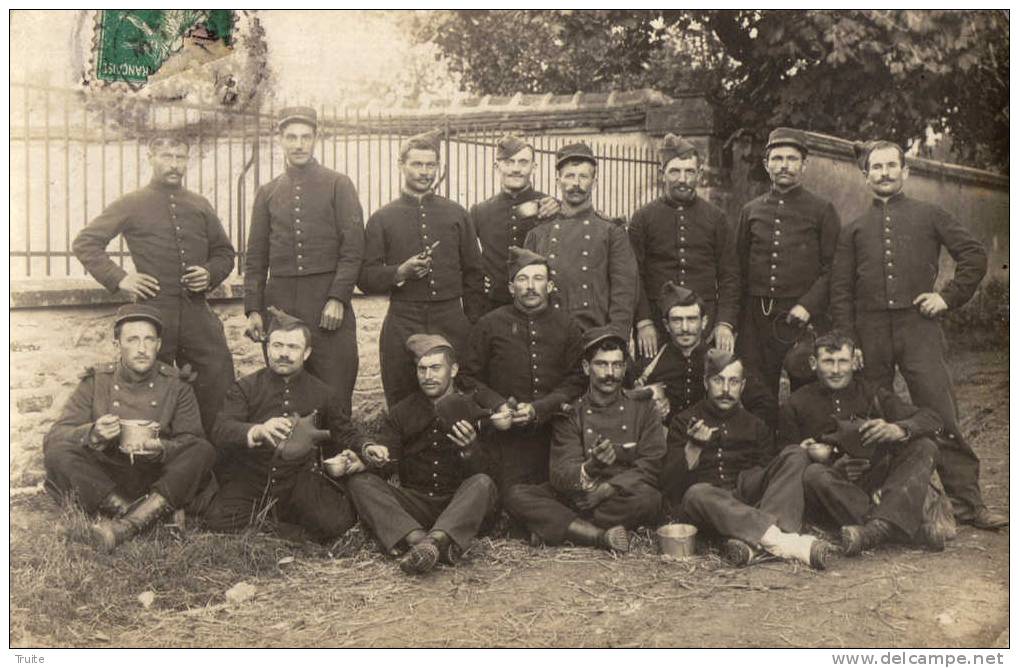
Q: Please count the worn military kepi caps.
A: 5